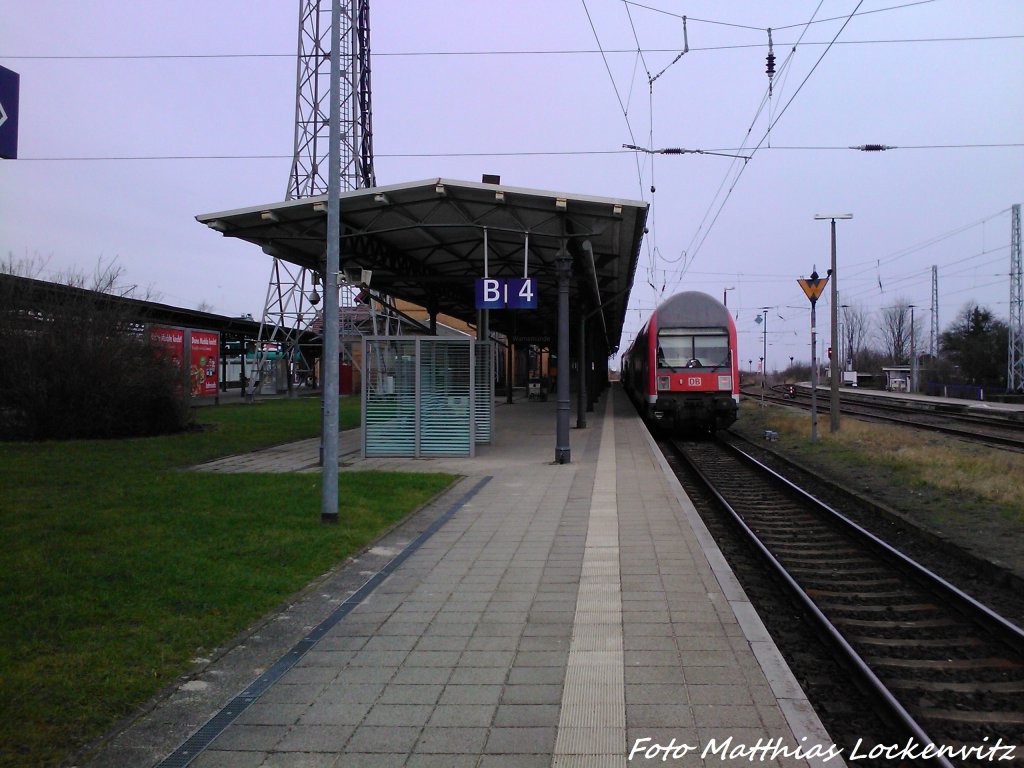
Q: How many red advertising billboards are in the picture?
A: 2